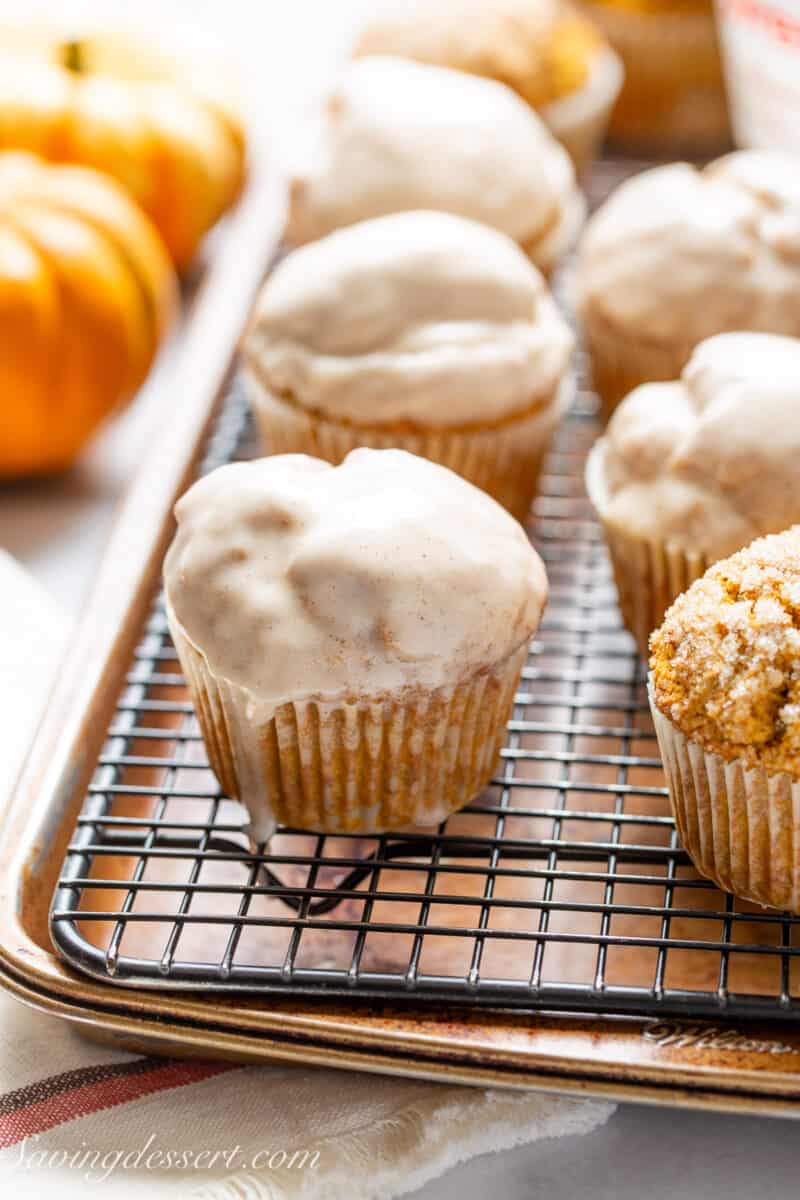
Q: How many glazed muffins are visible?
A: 5